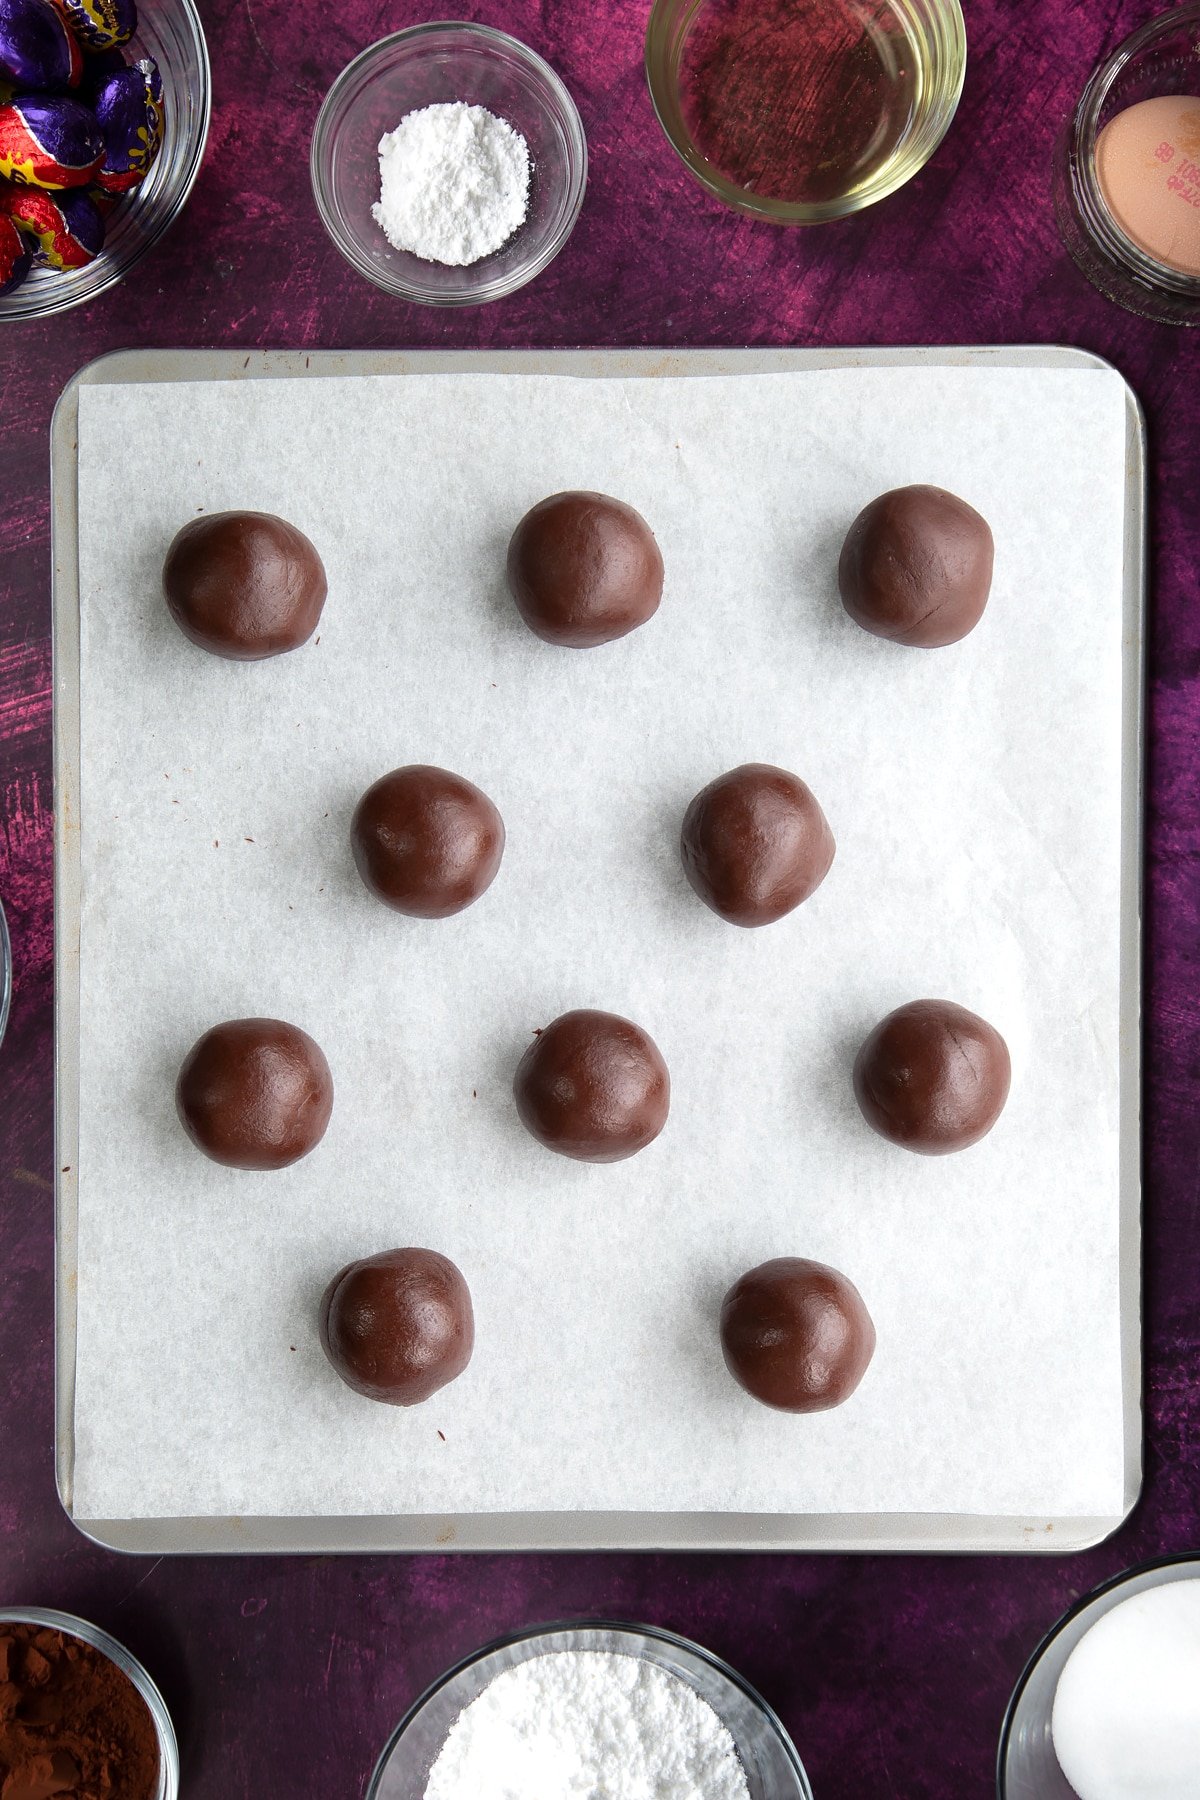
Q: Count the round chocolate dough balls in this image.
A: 10